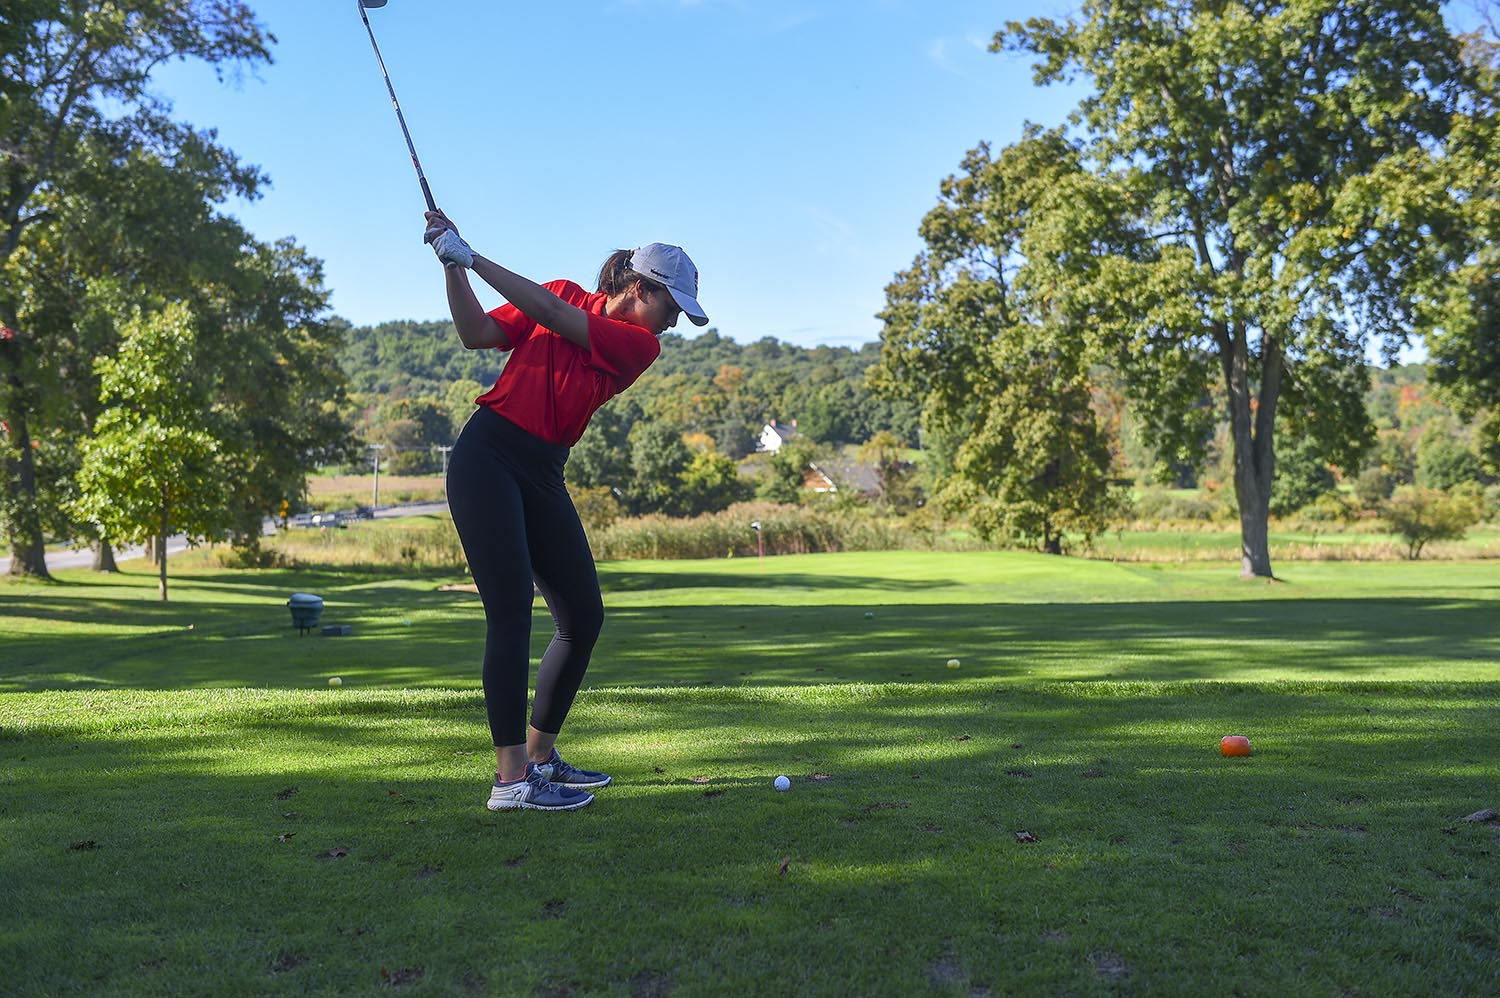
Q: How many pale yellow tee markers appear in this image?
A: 2